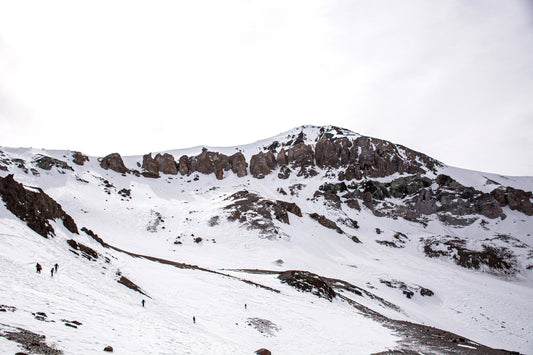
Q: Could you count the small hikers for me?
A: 6